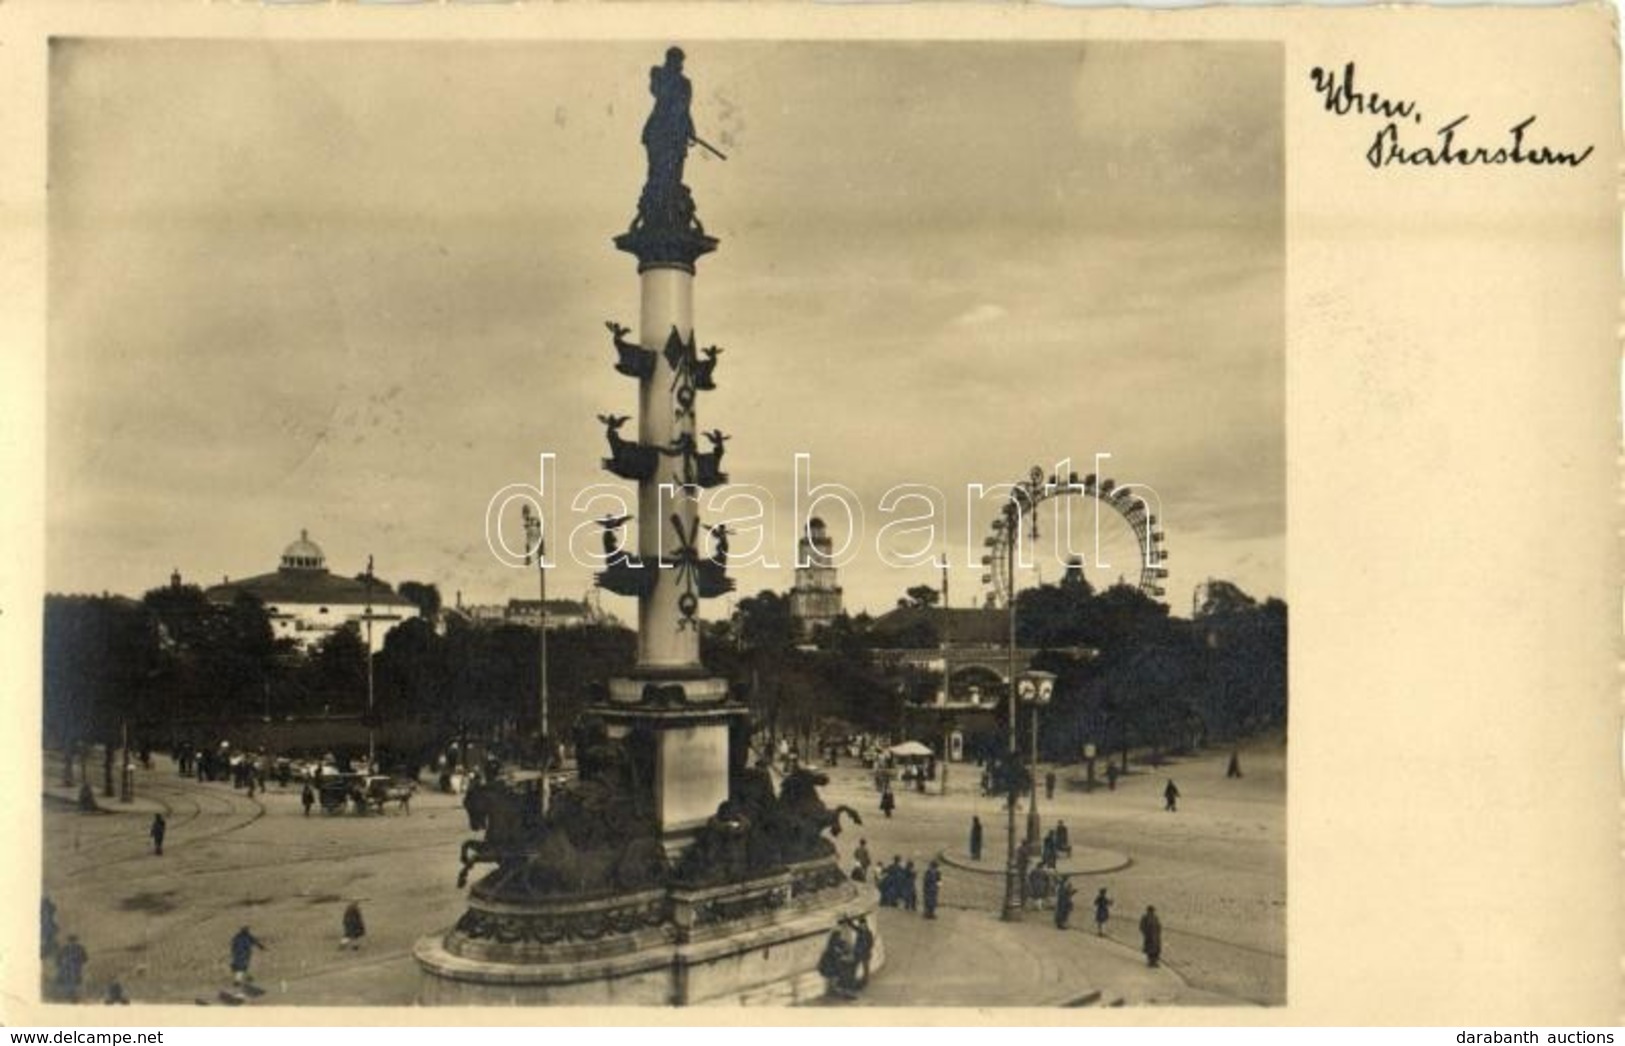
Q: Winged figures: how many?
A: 6